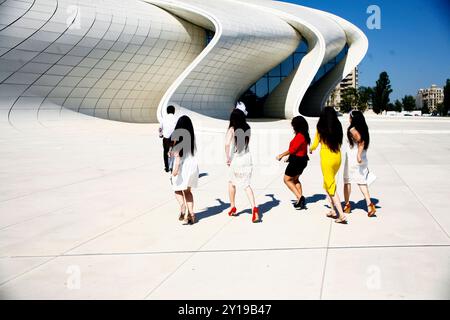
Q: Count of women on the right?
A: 3